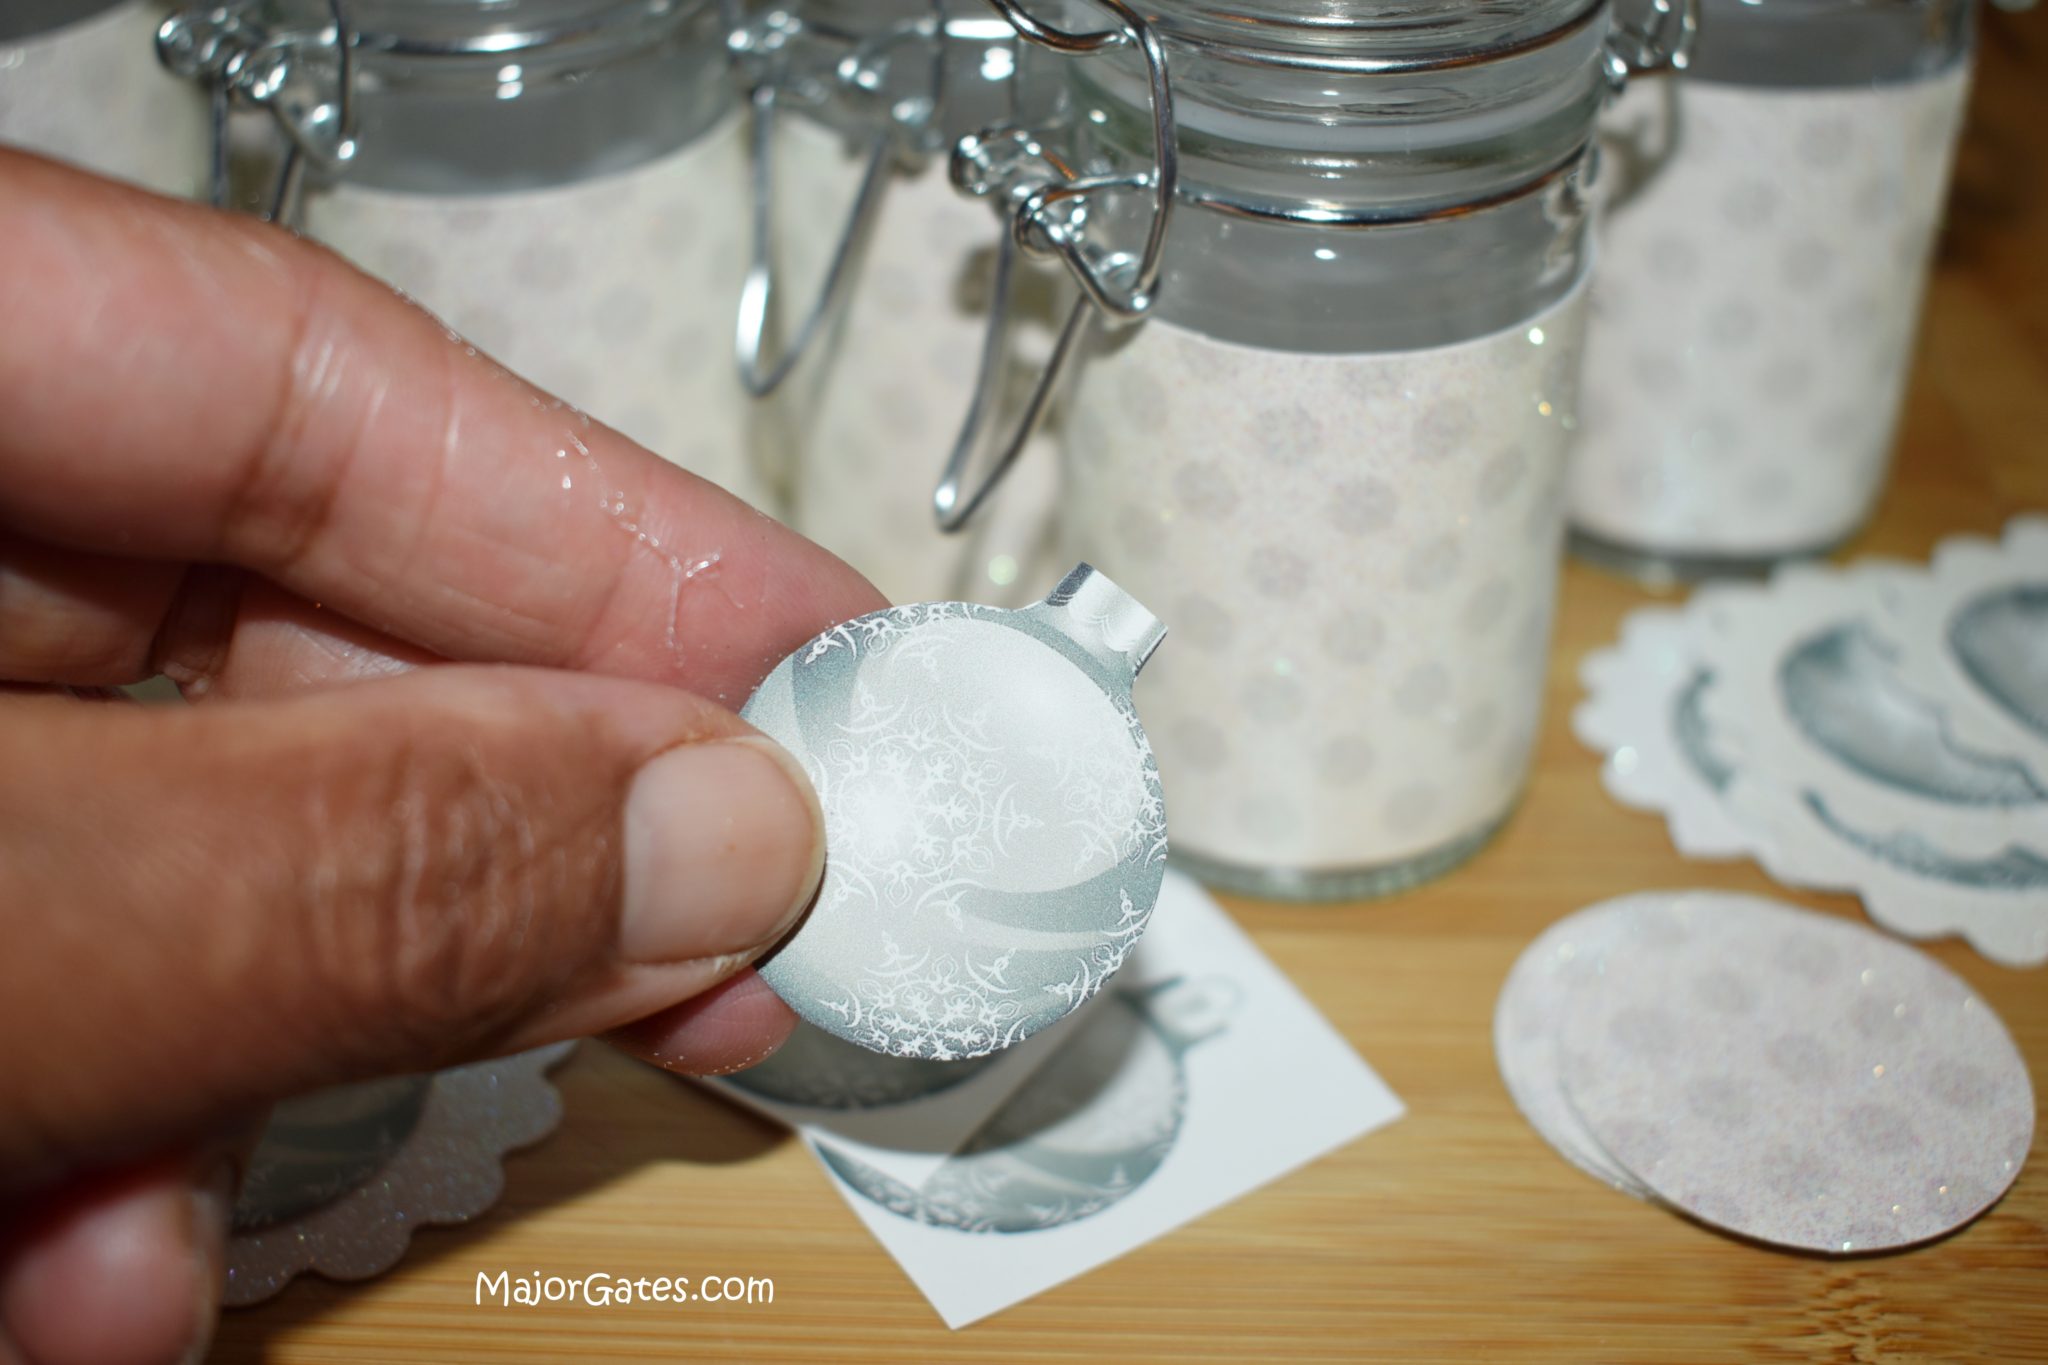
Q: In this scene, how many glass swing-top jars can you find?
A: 5